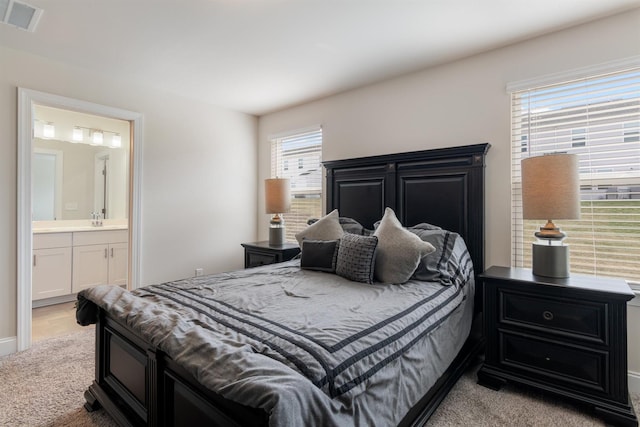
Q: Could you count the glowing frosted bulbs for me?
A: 4